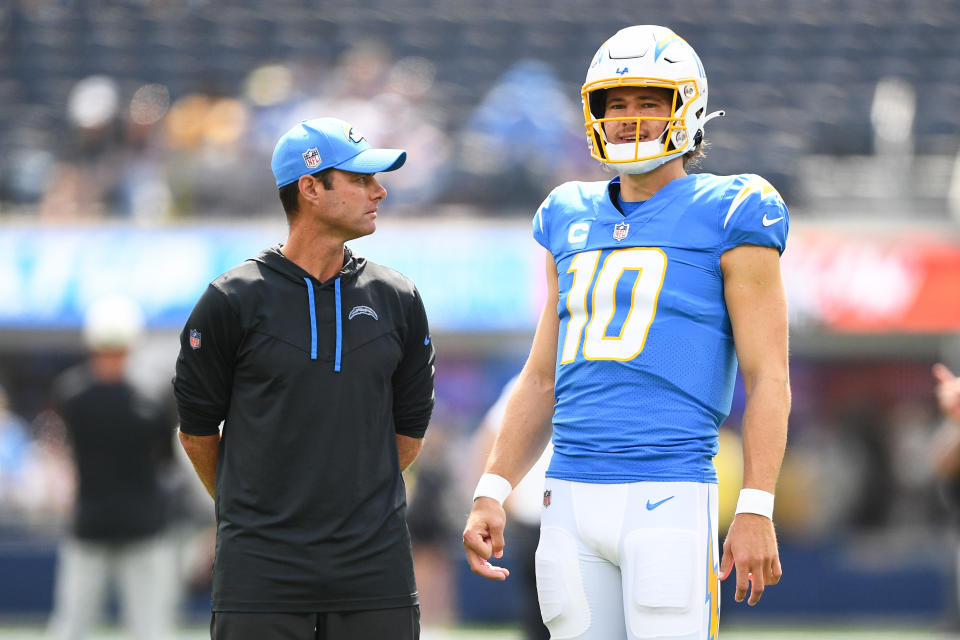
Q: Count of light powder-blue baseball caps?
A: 1